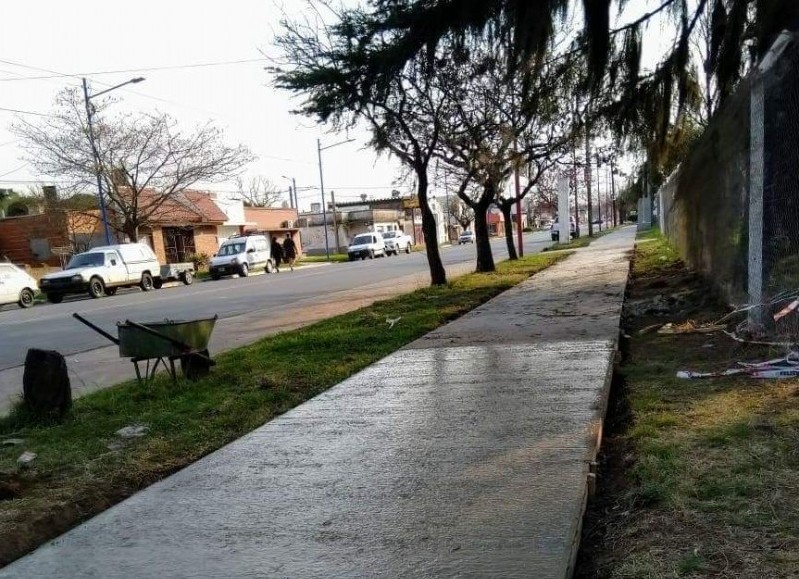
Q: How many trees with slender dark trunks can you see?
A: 3